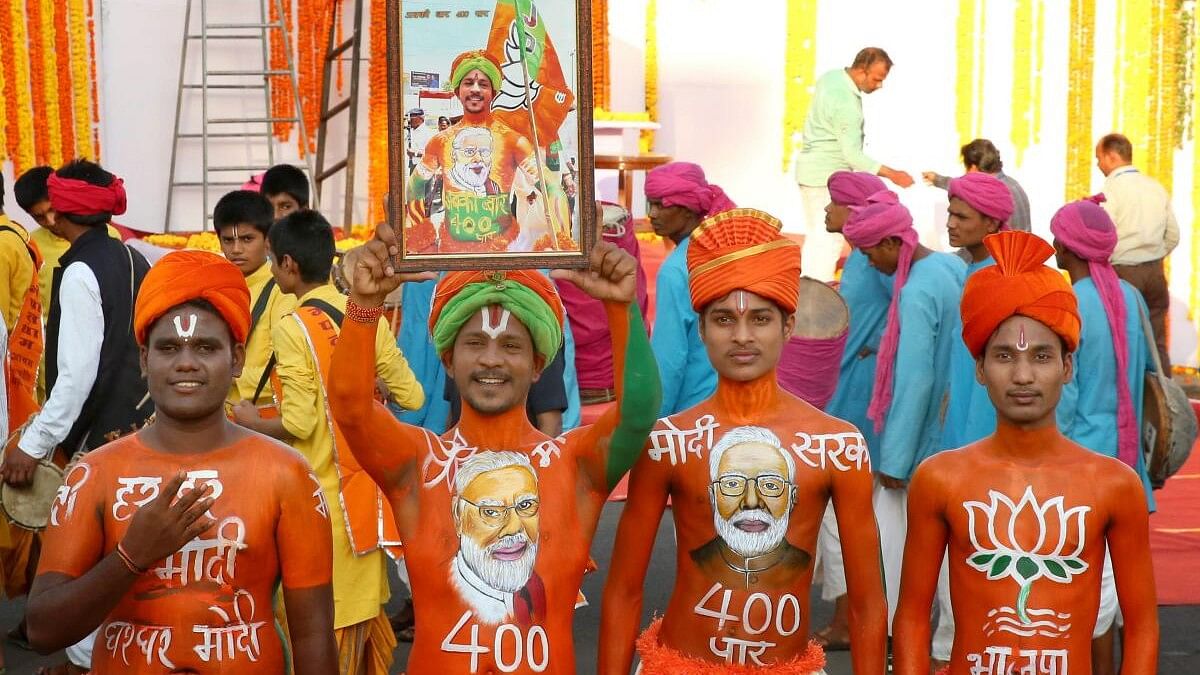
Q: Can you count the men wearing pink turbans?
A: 5